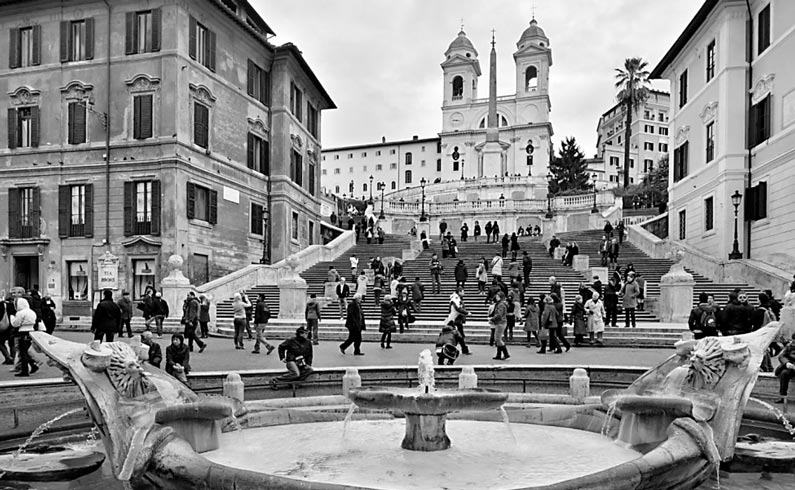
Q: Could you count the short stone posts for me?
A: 4